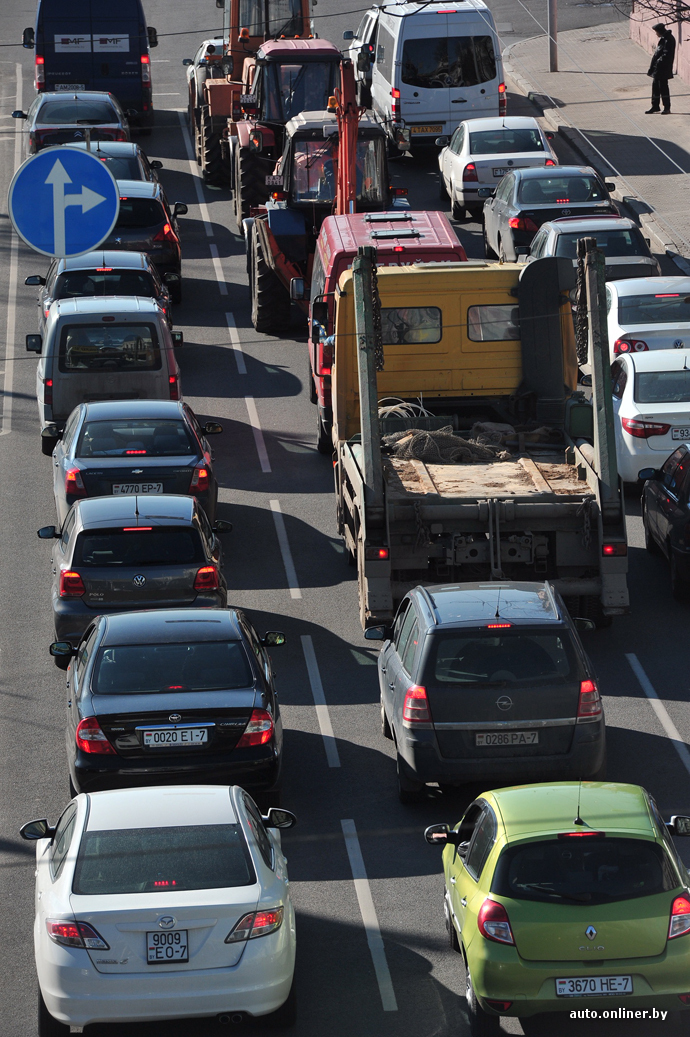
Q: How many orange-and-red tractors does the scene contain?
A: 3